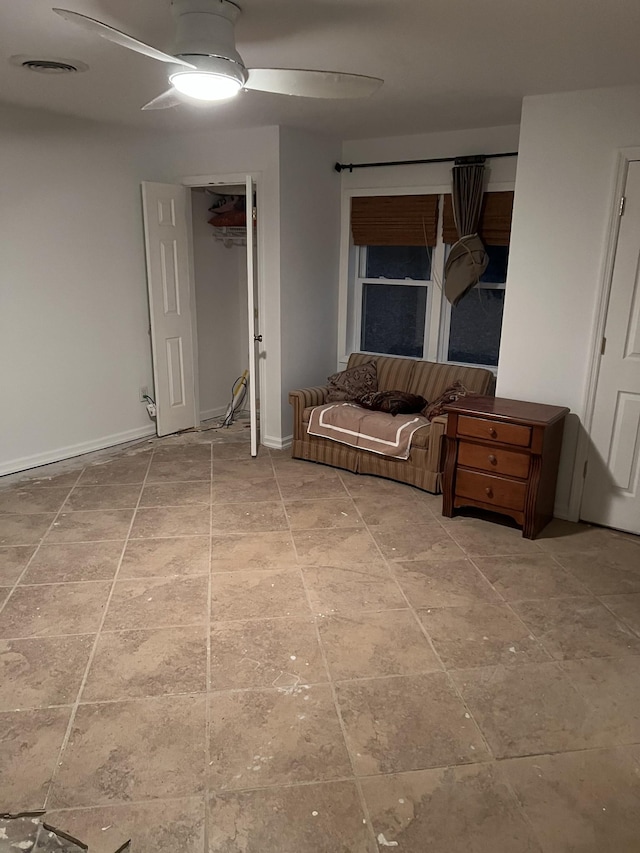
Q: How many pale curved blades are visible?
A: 3